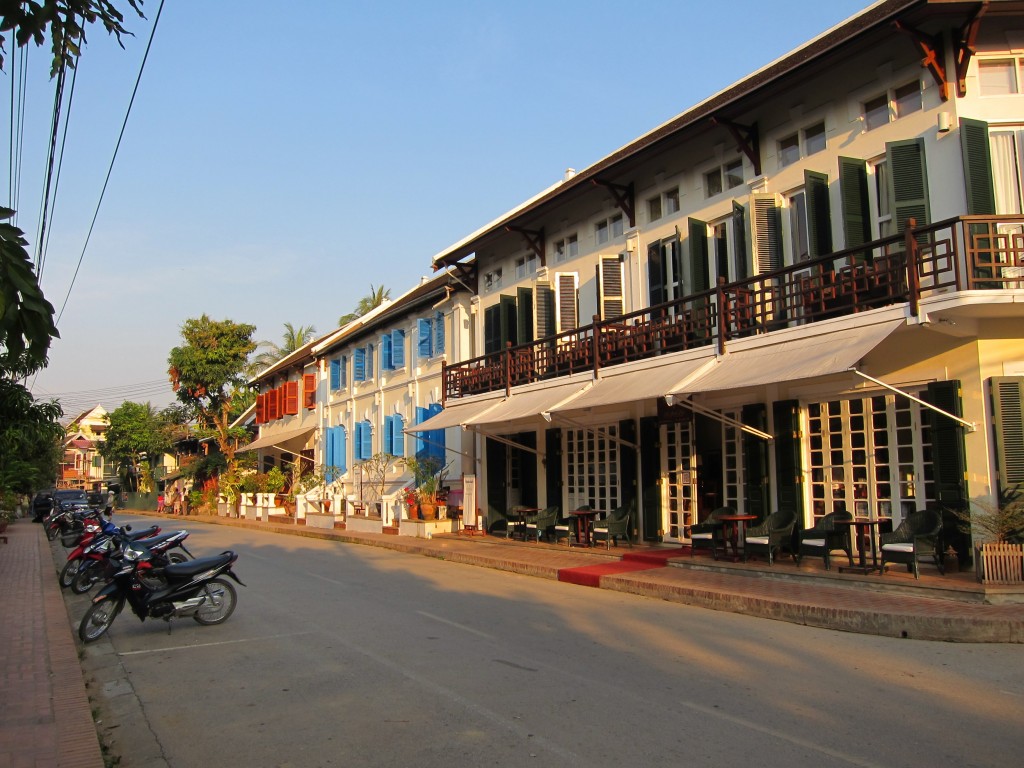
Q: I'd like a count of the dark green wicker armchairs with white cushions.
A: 8